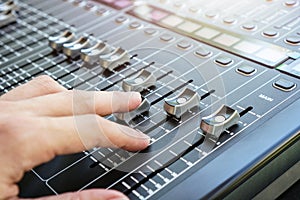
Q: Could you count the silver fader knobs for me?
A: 10